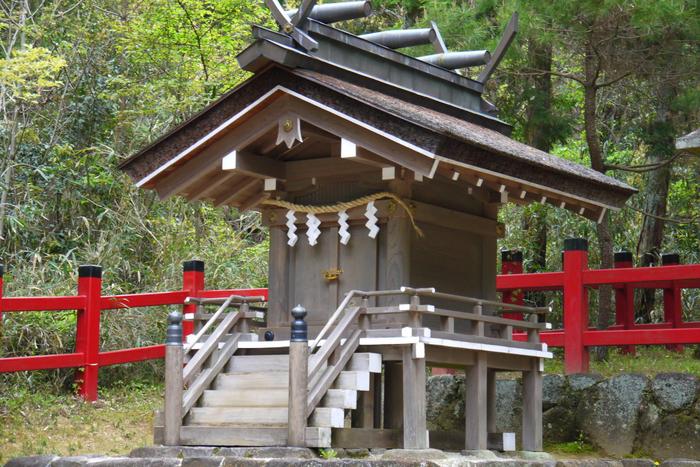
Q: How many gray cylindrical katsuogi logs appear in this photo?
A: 3